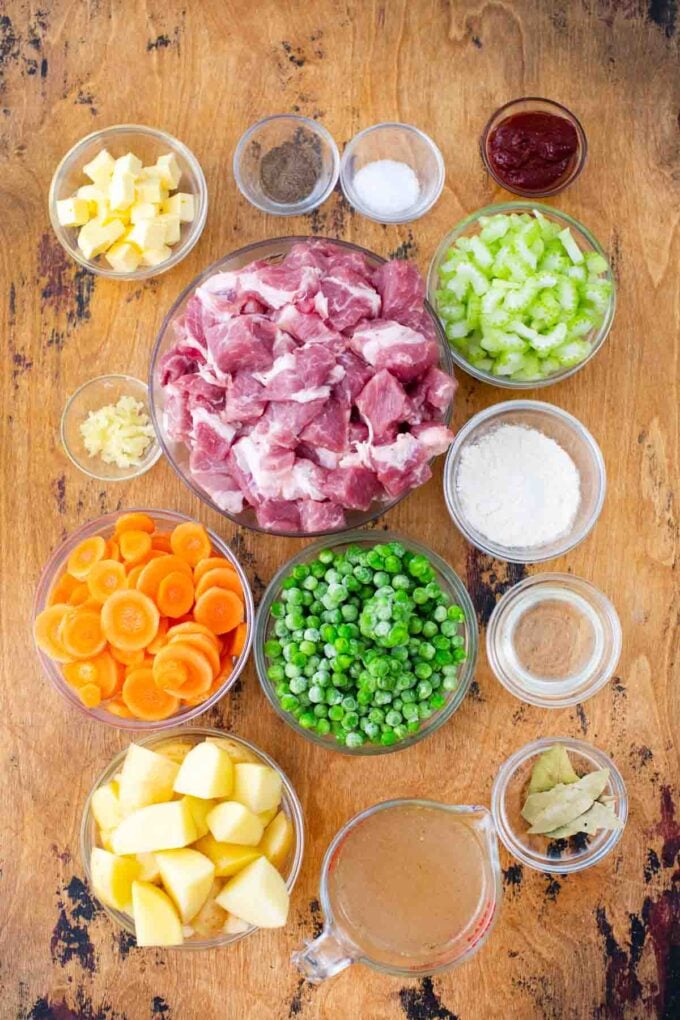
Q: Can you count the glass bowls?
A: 13